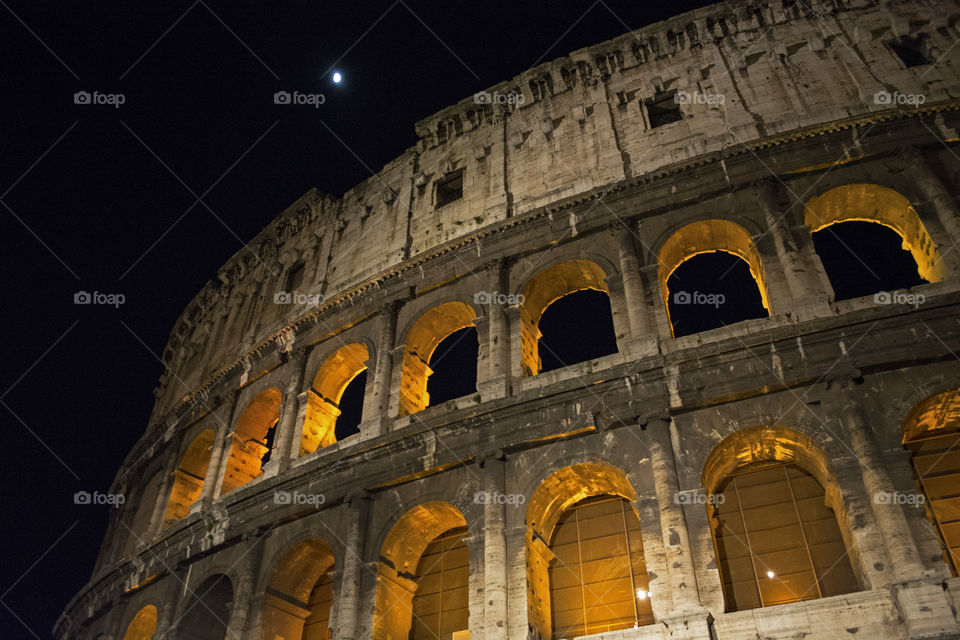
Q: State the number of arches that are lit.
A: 13